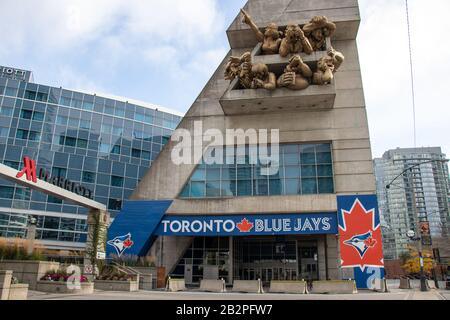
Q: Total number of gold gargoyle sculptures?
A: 7